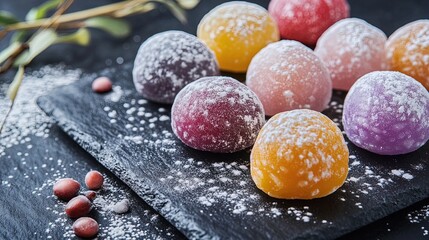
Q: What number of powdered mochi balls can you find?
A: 9